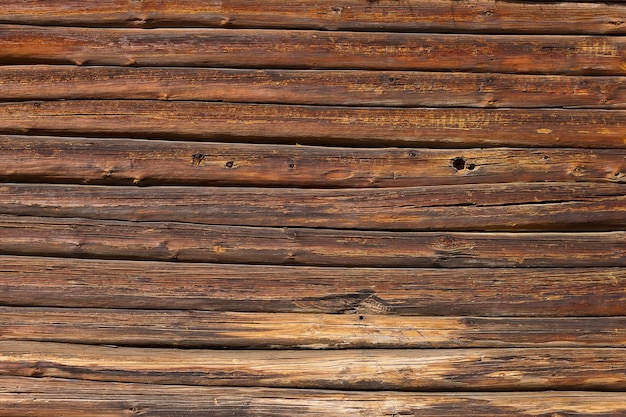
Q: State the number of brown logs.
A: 11